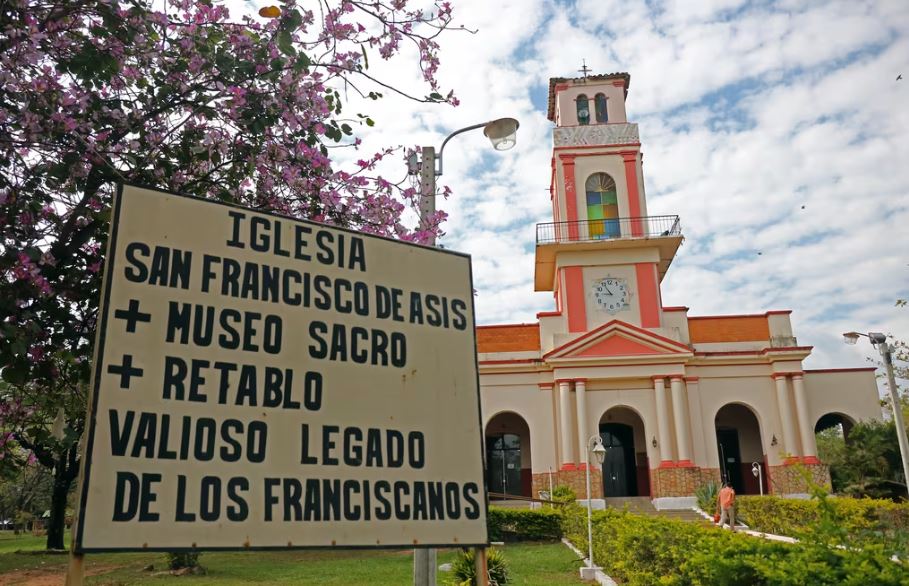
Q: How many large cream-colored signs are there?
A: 1